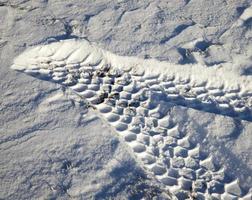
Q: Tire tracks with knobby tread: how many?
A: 2